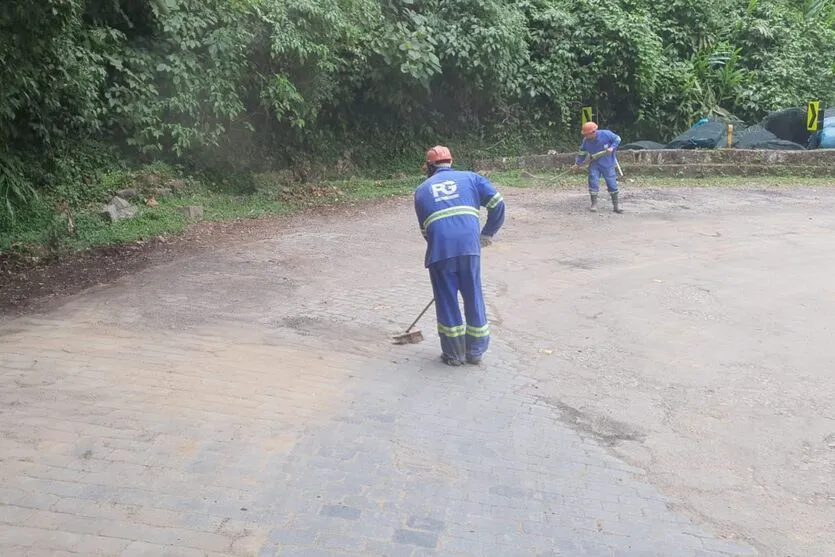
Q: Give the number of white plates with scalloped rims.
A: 0